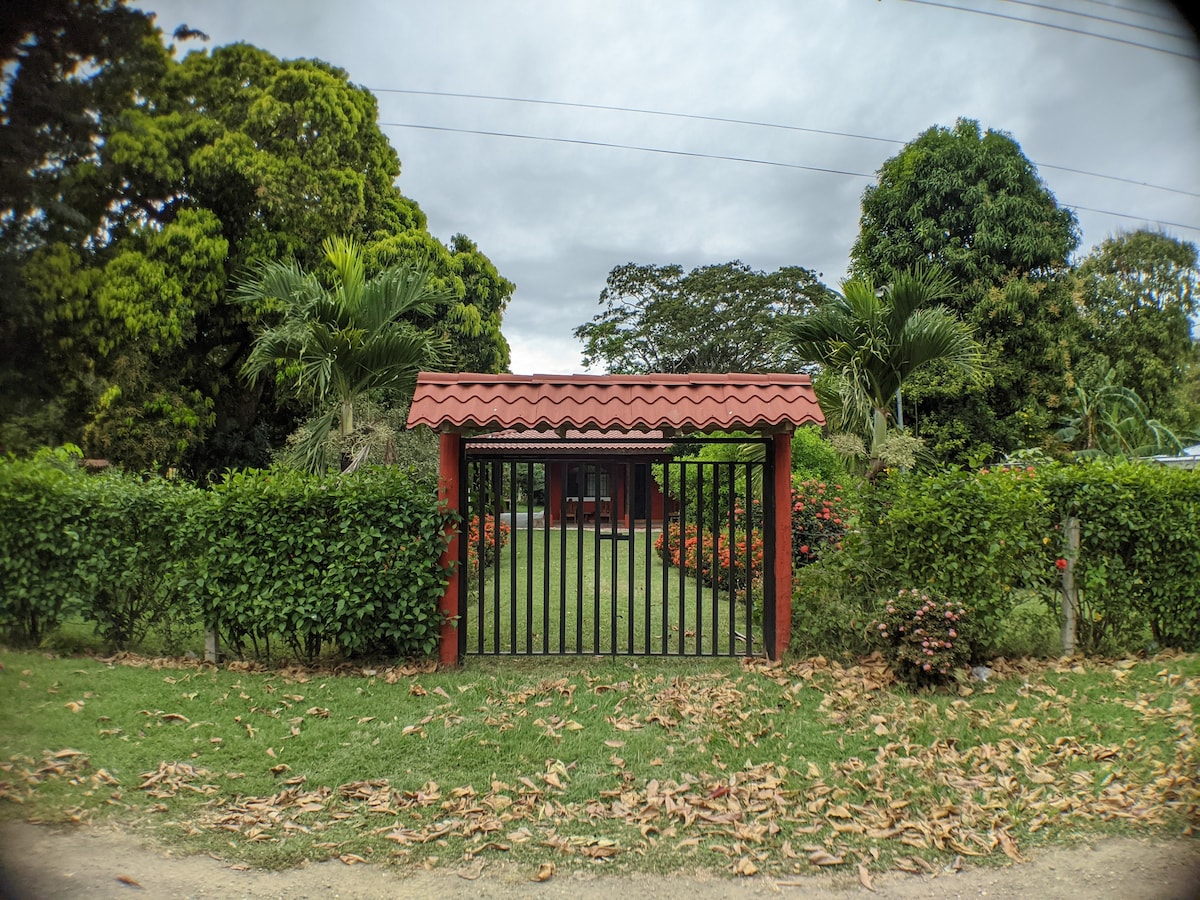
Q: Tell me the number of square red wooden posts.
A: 2